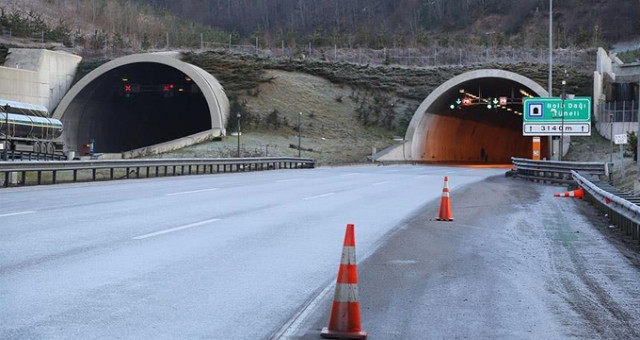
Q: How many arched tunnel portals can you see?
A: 2